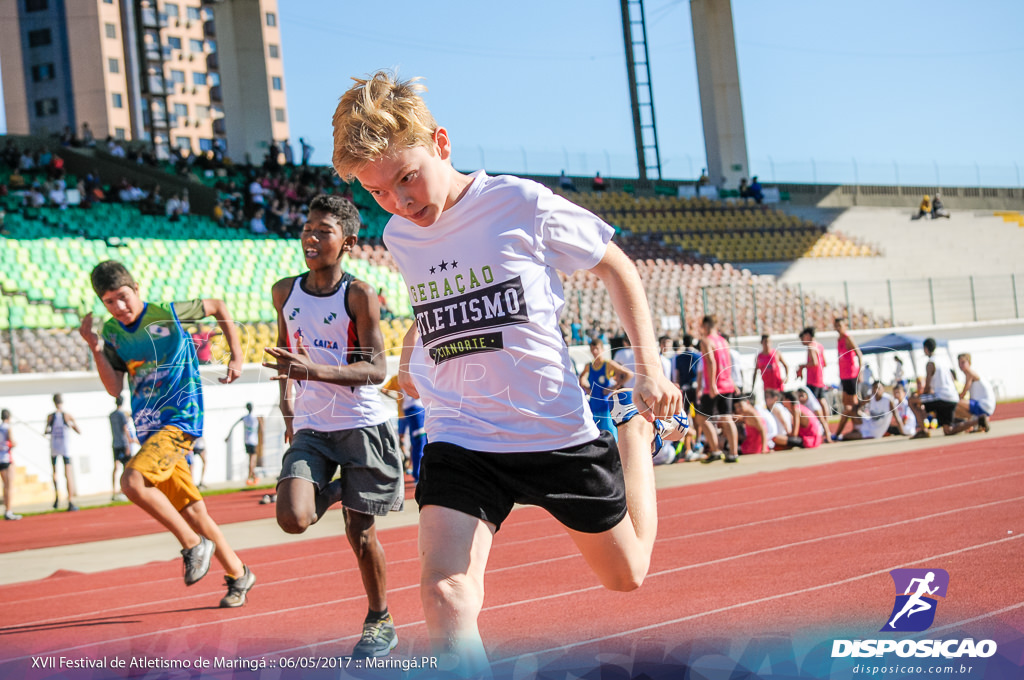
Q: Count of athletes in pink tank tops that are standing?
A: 4